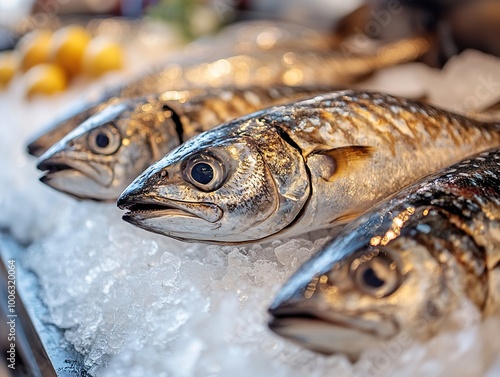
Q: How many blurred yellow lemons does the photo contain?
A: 5